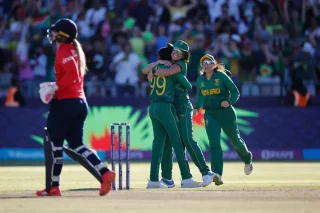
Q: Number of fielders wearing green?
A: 3